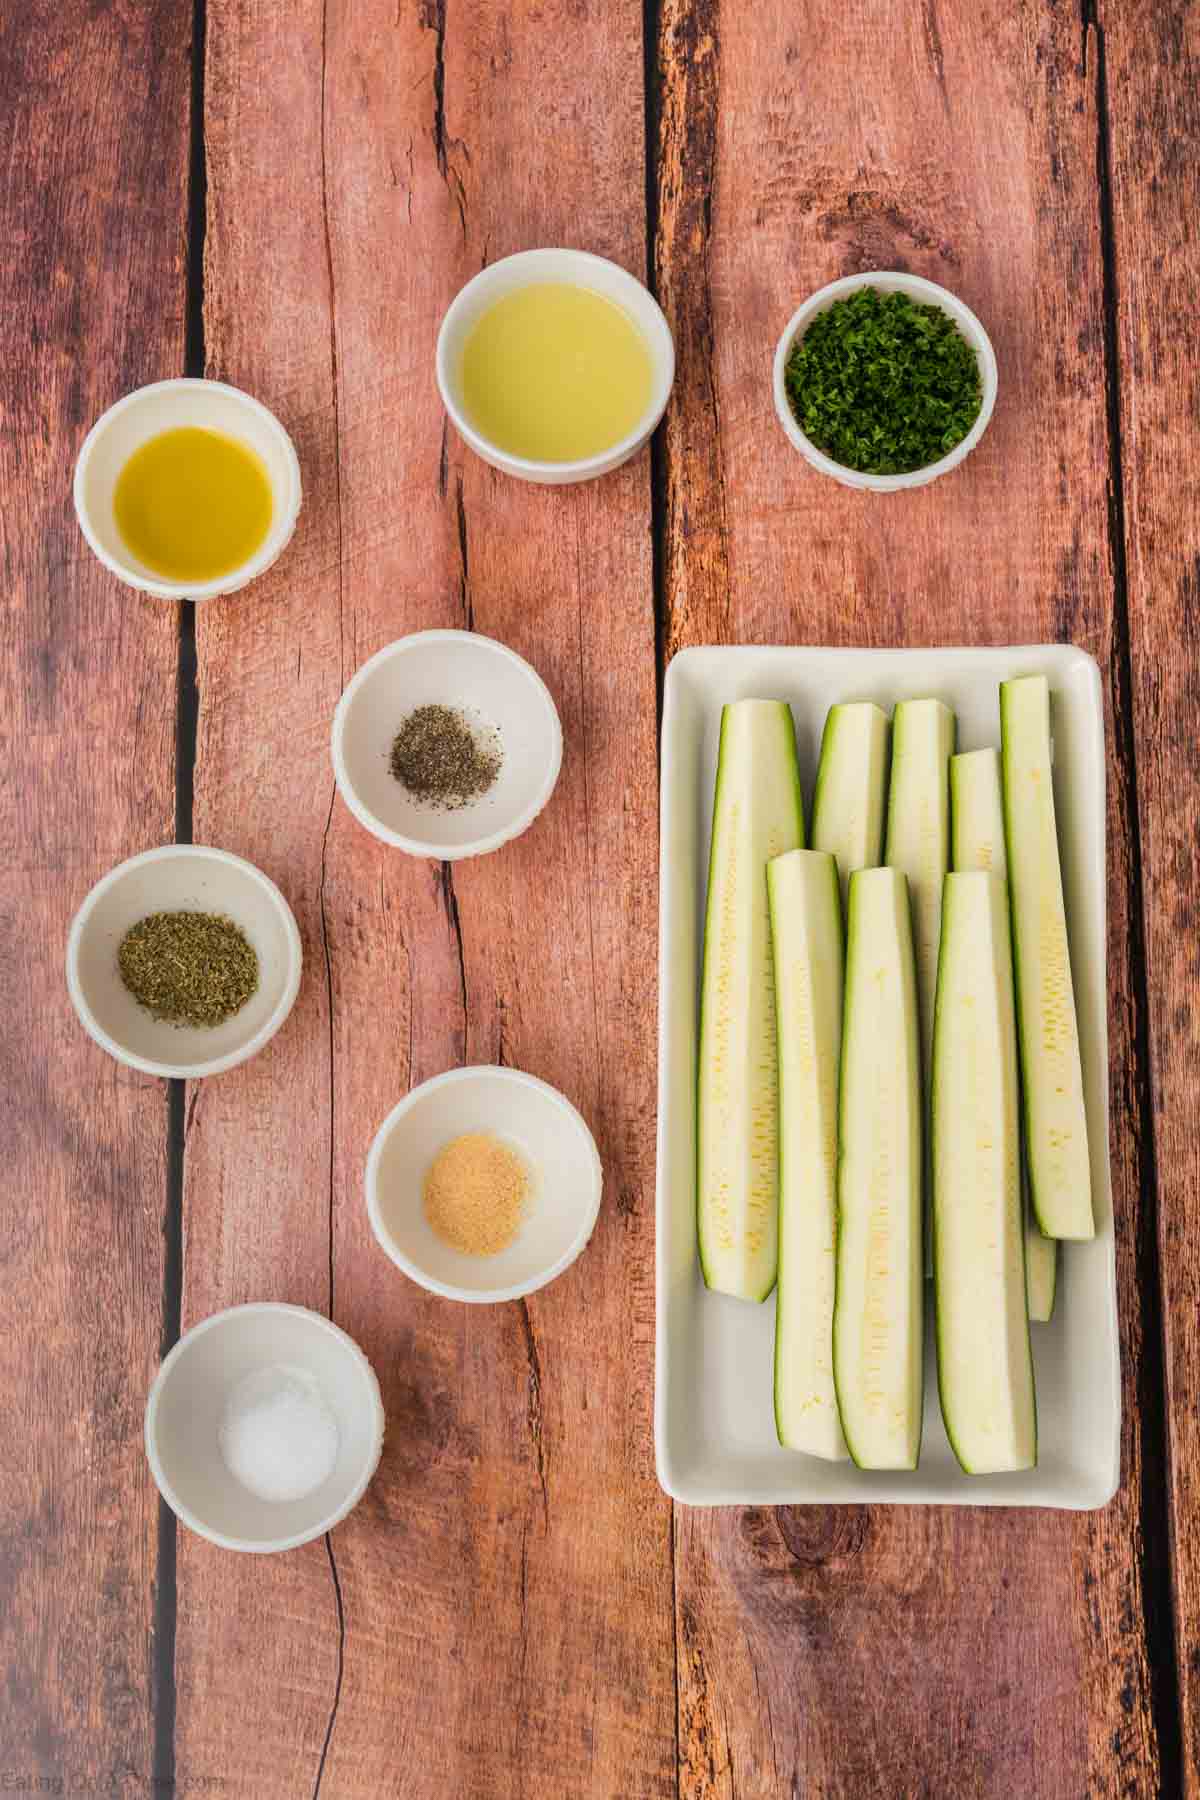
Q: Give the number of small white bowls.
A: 7